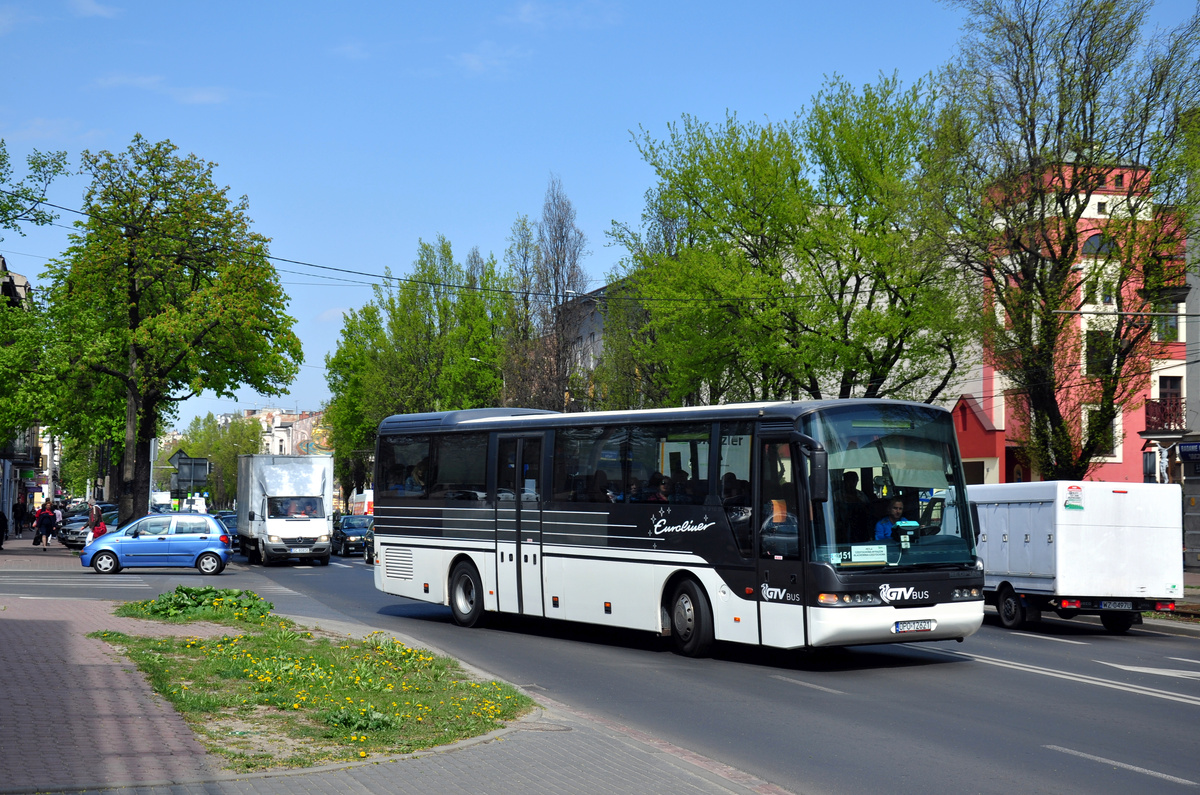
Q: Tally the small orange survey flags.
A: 0